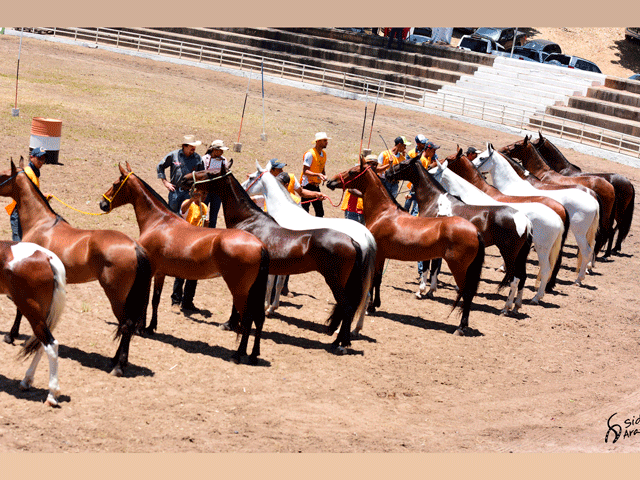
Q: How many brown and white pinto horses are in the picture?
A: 2